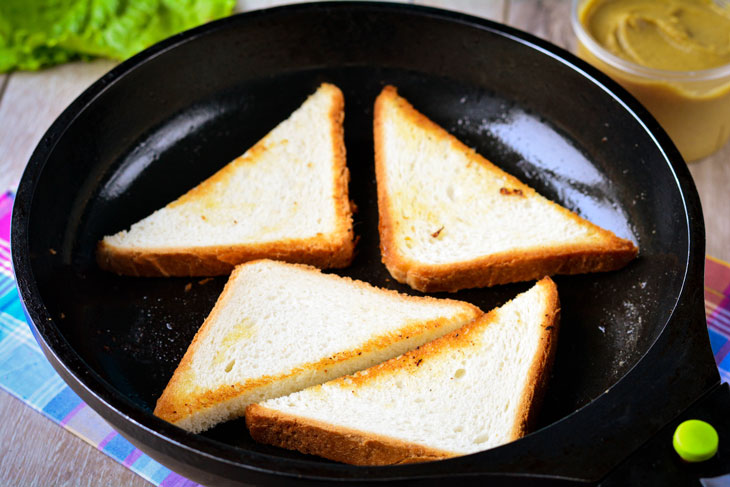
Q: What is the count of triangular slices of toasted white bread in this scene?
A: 4